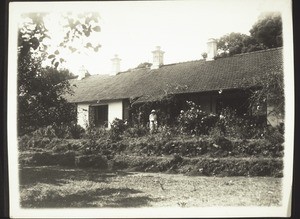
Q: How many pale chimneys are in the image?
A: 4